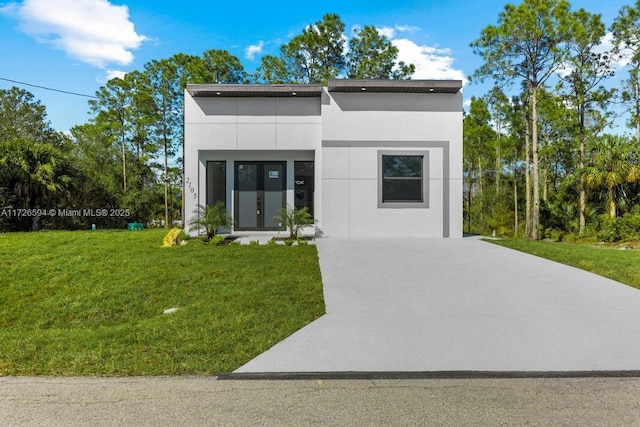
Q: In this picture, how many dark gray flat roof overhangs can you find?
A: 2